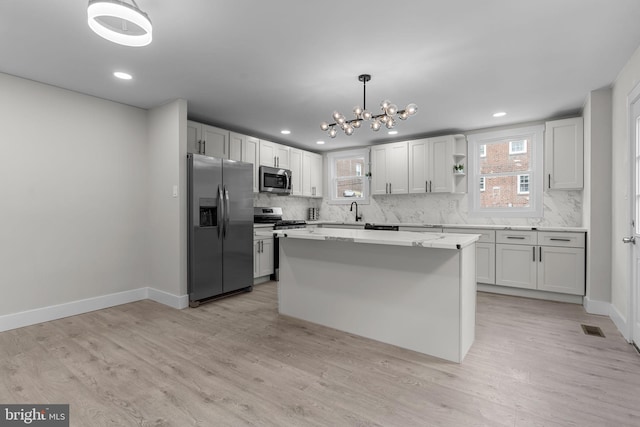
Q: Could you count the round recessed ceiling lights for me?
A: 5